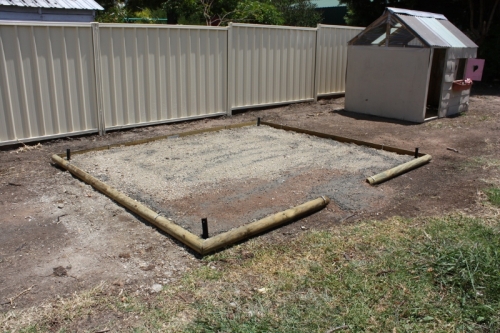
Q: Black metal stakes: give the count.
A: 4